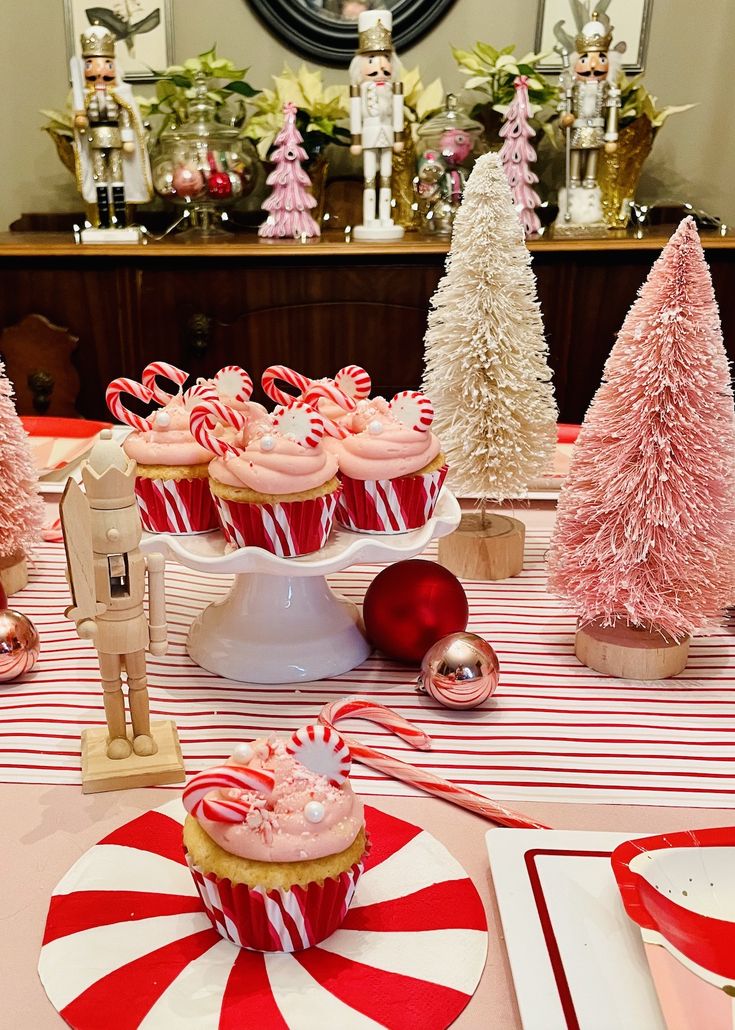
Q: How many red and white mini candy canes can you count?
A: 6